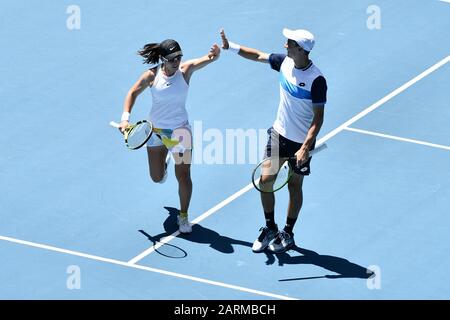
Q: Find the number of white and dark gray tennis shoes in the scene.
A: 2